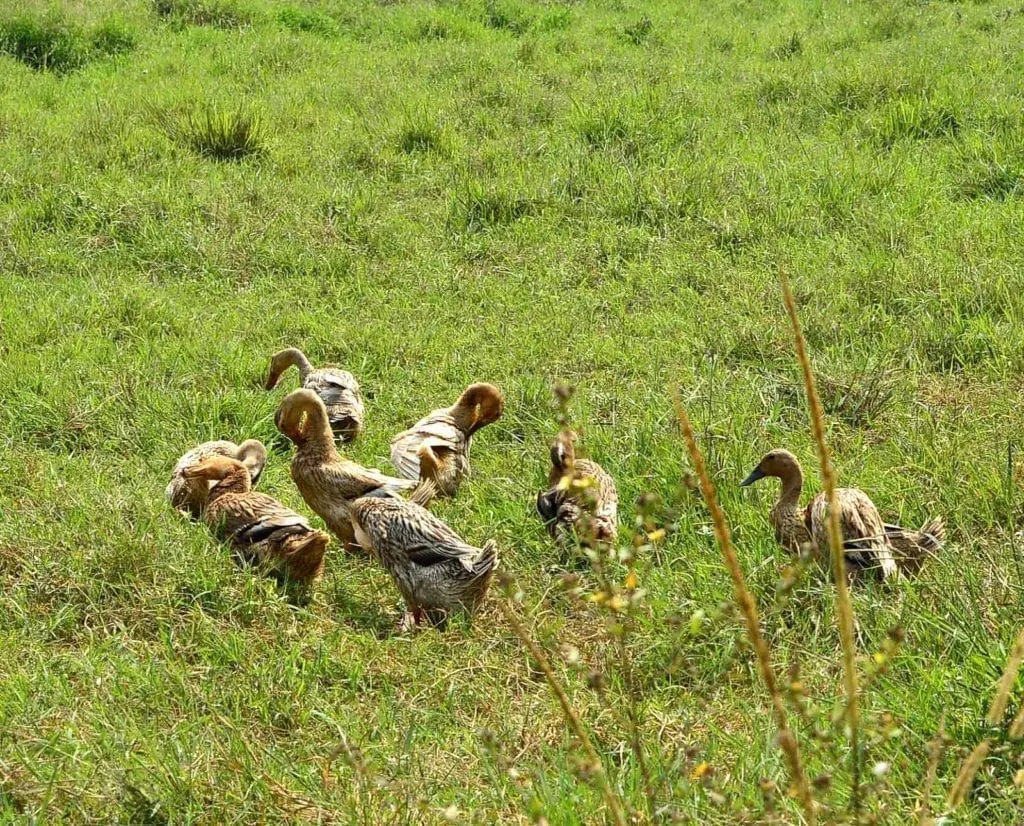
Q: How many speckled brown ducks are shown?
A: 8